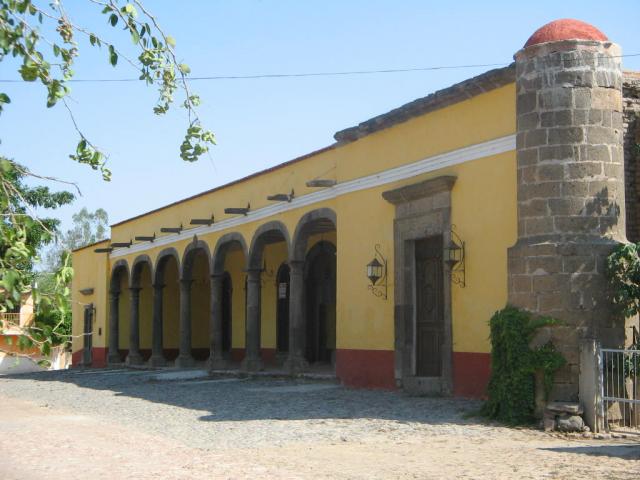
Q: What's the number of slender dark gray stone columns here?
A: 7